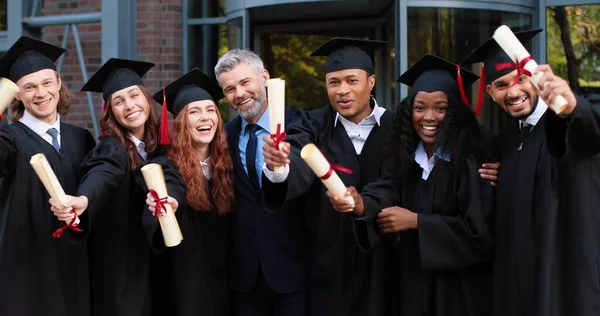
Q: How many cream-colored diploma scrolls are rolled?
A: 6